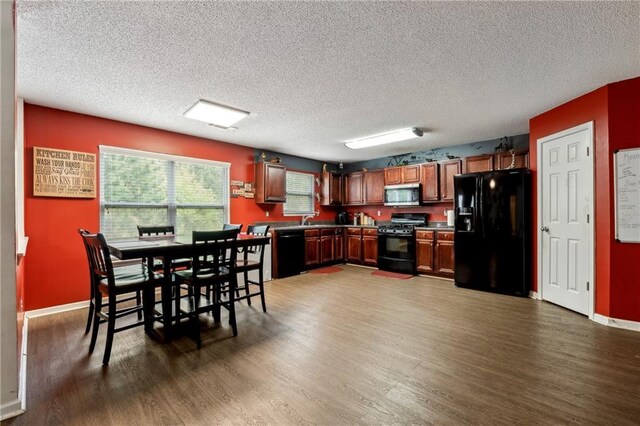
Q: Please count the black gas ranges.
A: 1